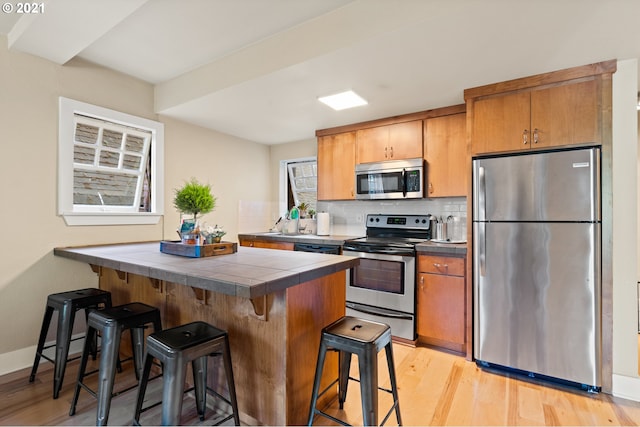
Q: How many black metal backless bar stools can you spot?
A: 4